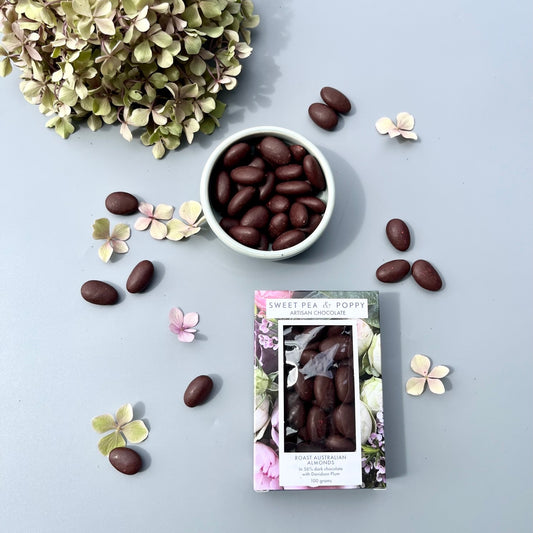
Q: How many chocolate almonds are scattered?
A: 10